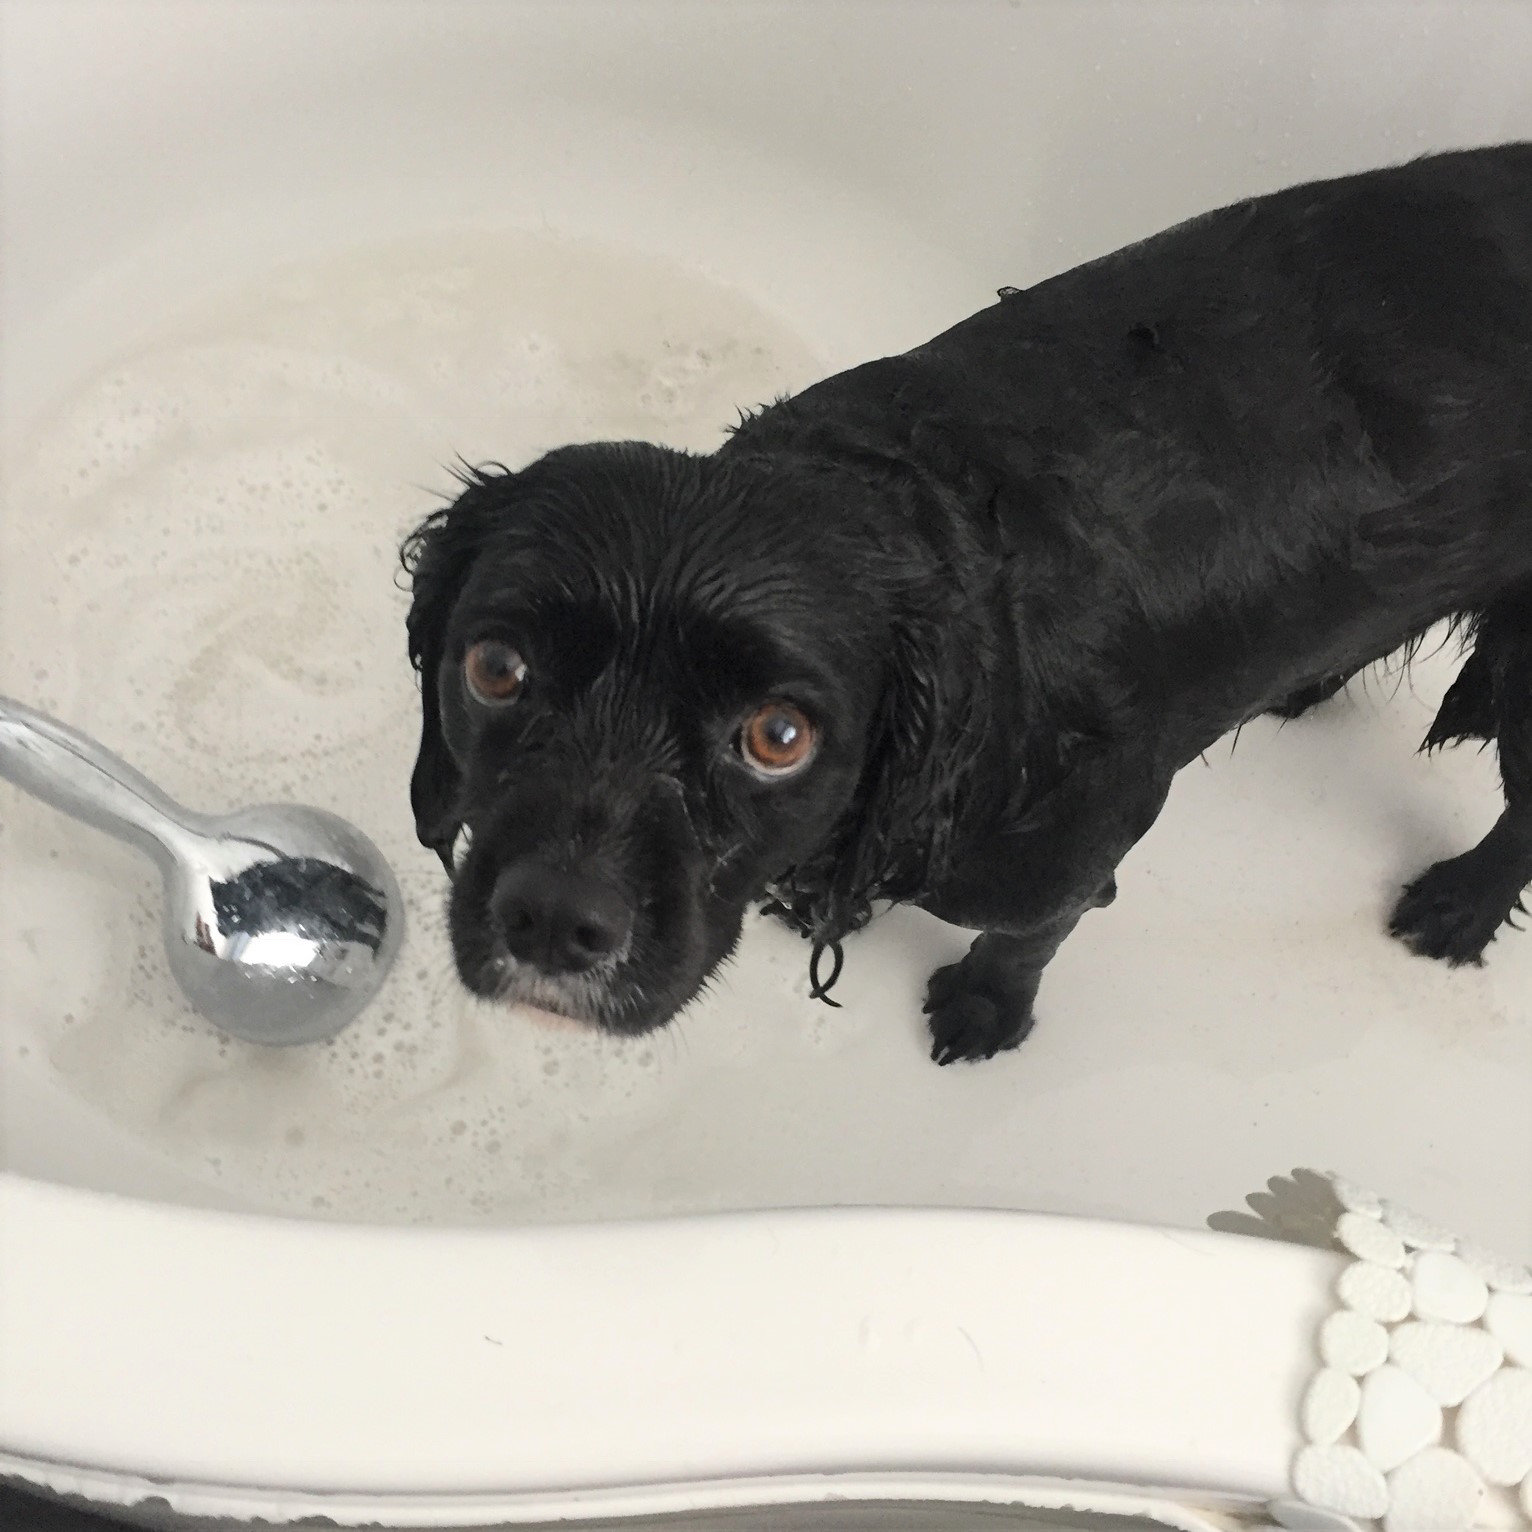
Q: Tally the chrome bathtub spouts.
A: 1